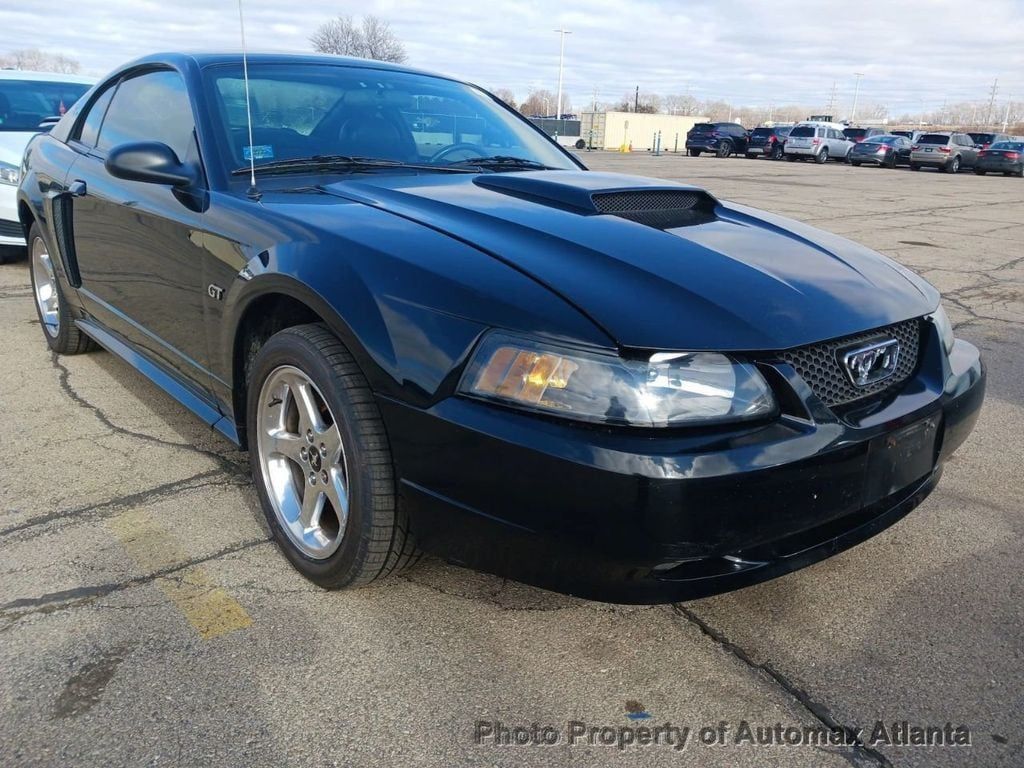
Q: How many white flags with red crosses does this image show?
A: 0